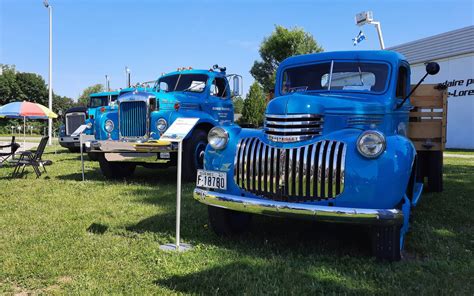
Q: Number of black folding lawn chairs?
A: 2